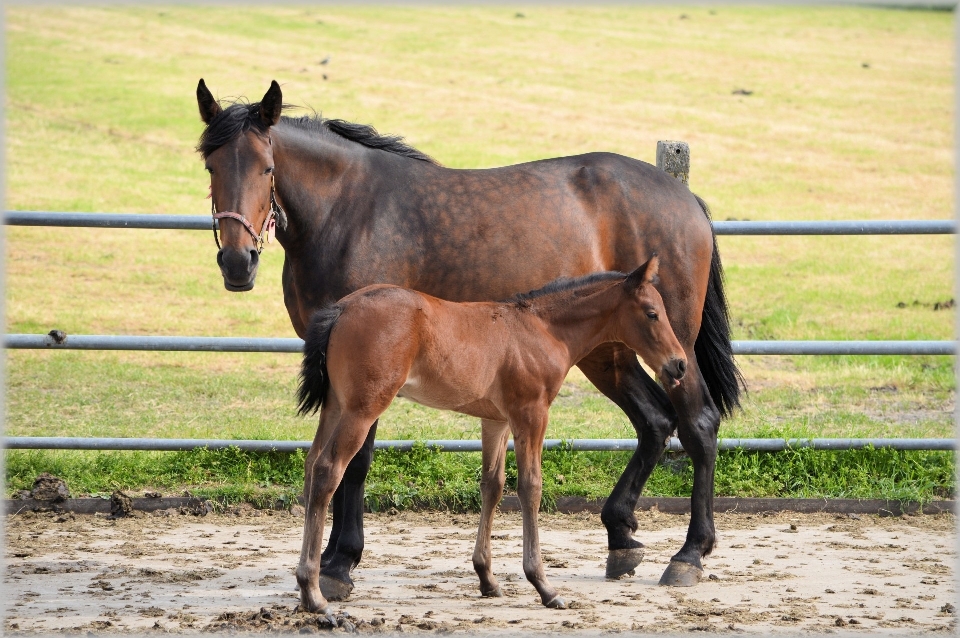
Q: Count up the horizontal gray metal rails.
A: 3